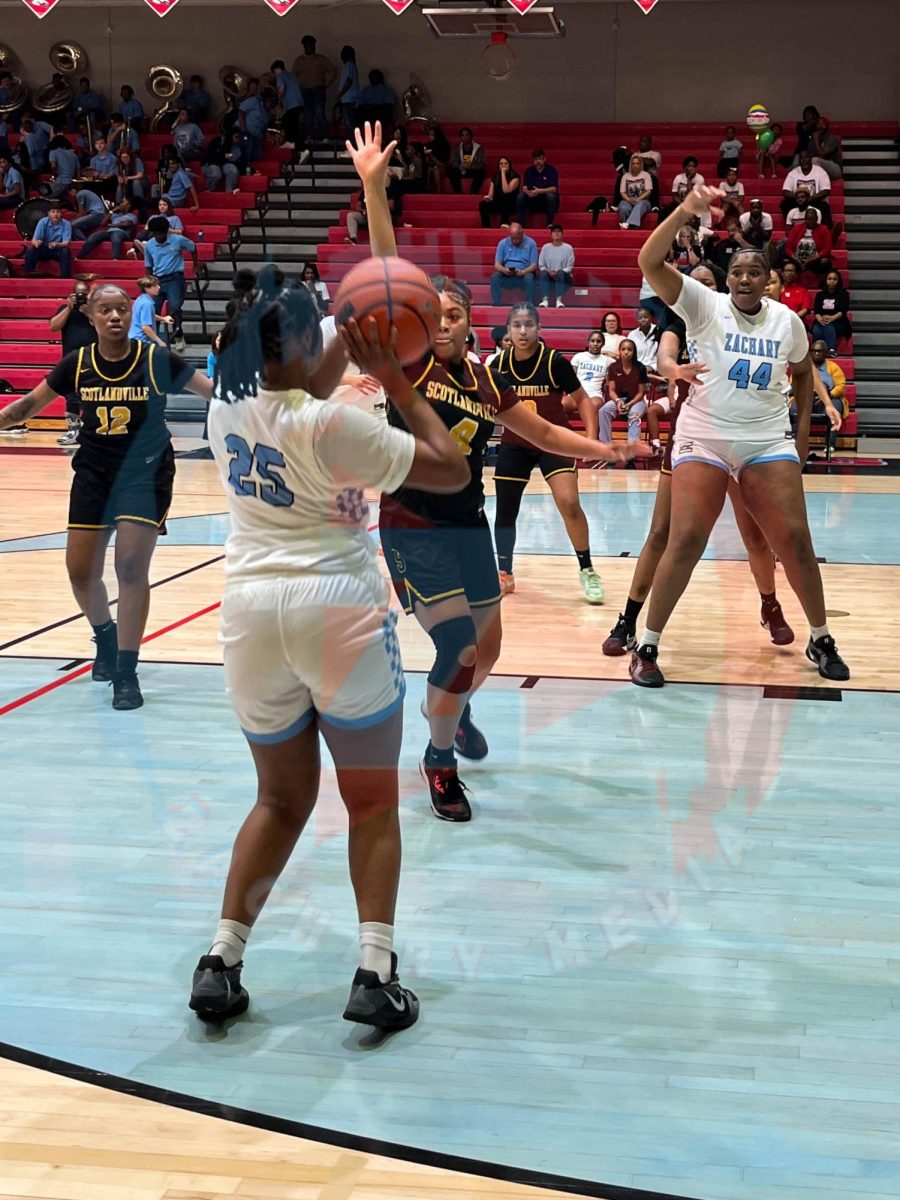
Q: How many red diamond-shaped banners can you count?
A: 6